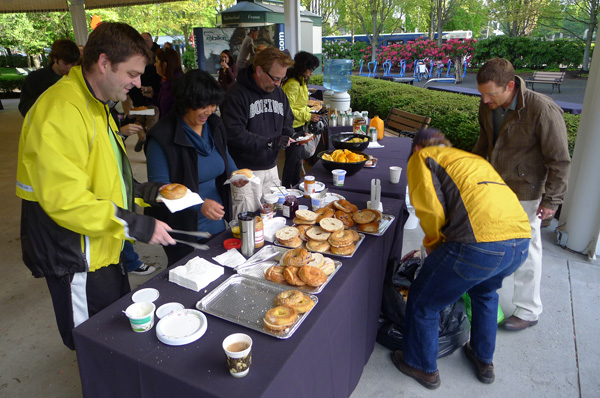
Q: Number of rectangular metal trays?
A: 4